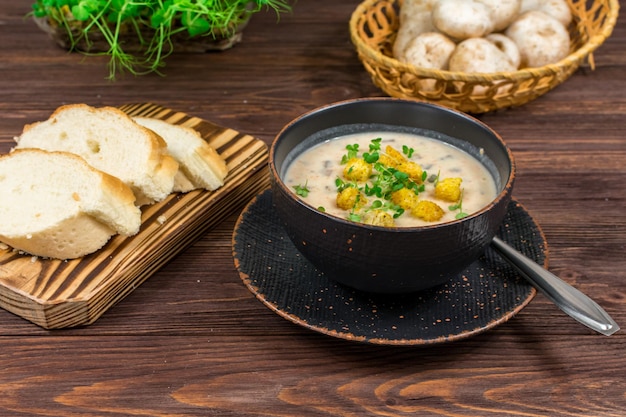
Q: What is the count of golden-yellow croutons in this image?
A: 8